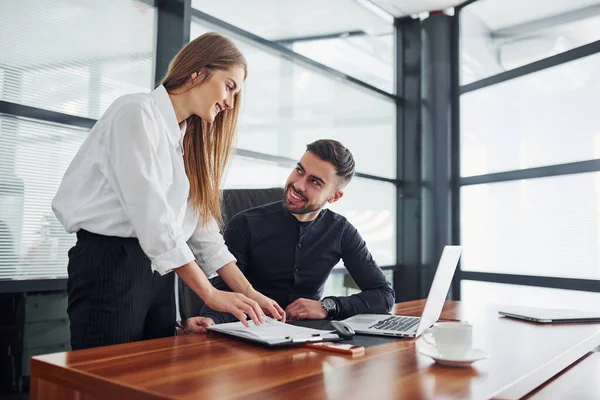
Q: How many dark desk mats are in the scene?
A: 1